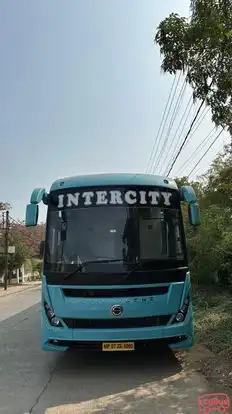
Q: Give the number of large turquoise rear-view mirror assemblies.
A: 2